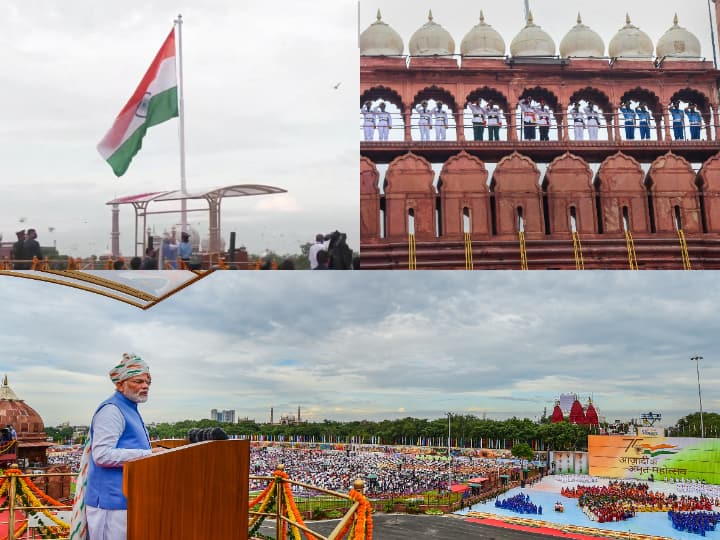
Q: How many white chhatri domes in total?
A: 7